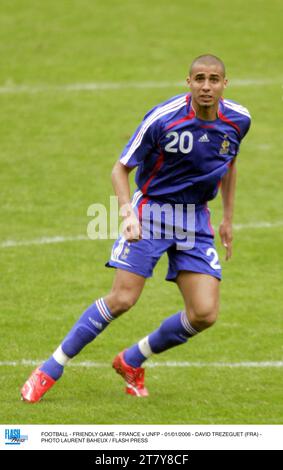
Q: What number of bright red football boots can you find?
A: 2